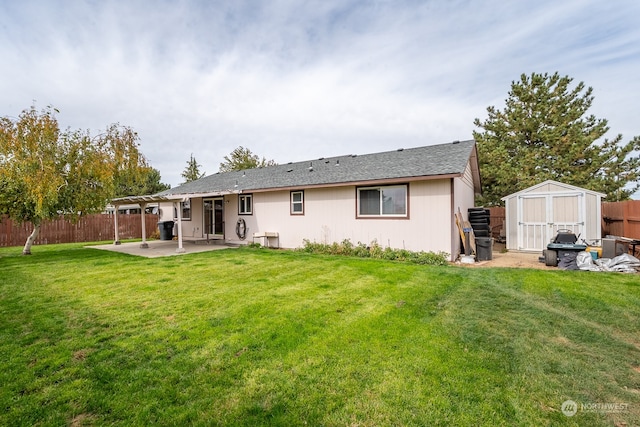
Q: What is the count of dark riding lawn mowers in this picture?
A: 1